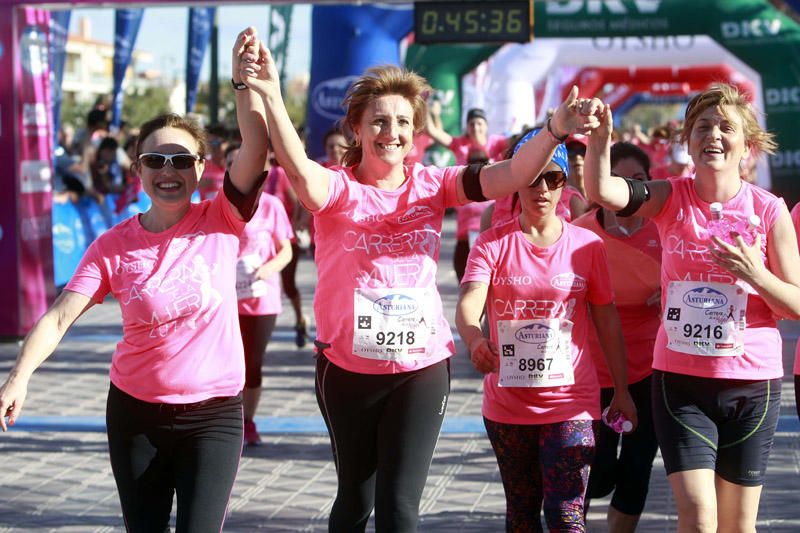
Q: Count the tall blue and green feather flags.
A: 4